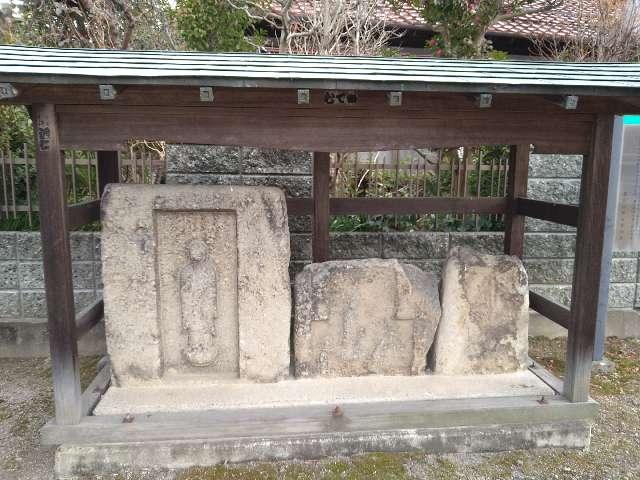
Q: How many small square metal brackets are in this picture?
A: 7